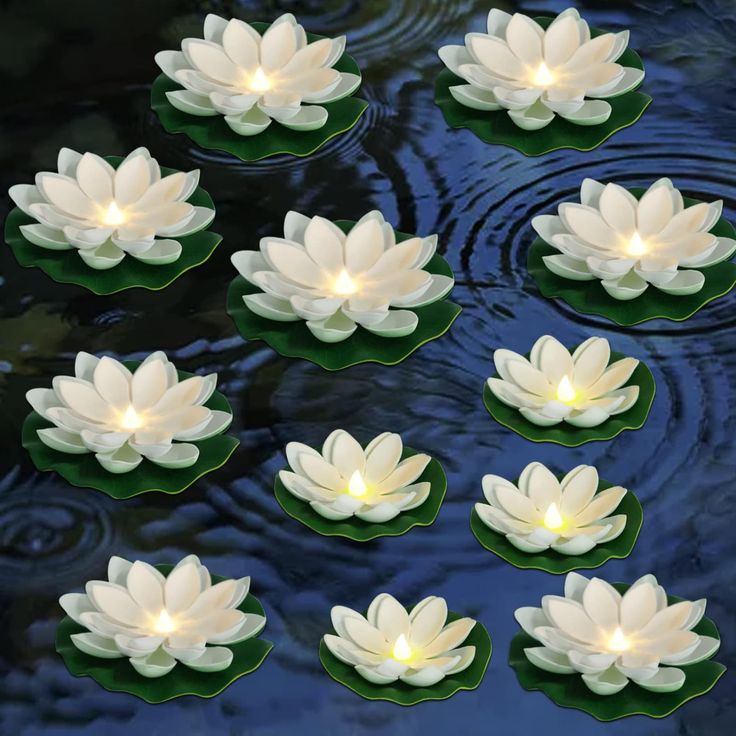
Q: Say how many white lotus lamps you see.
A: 12